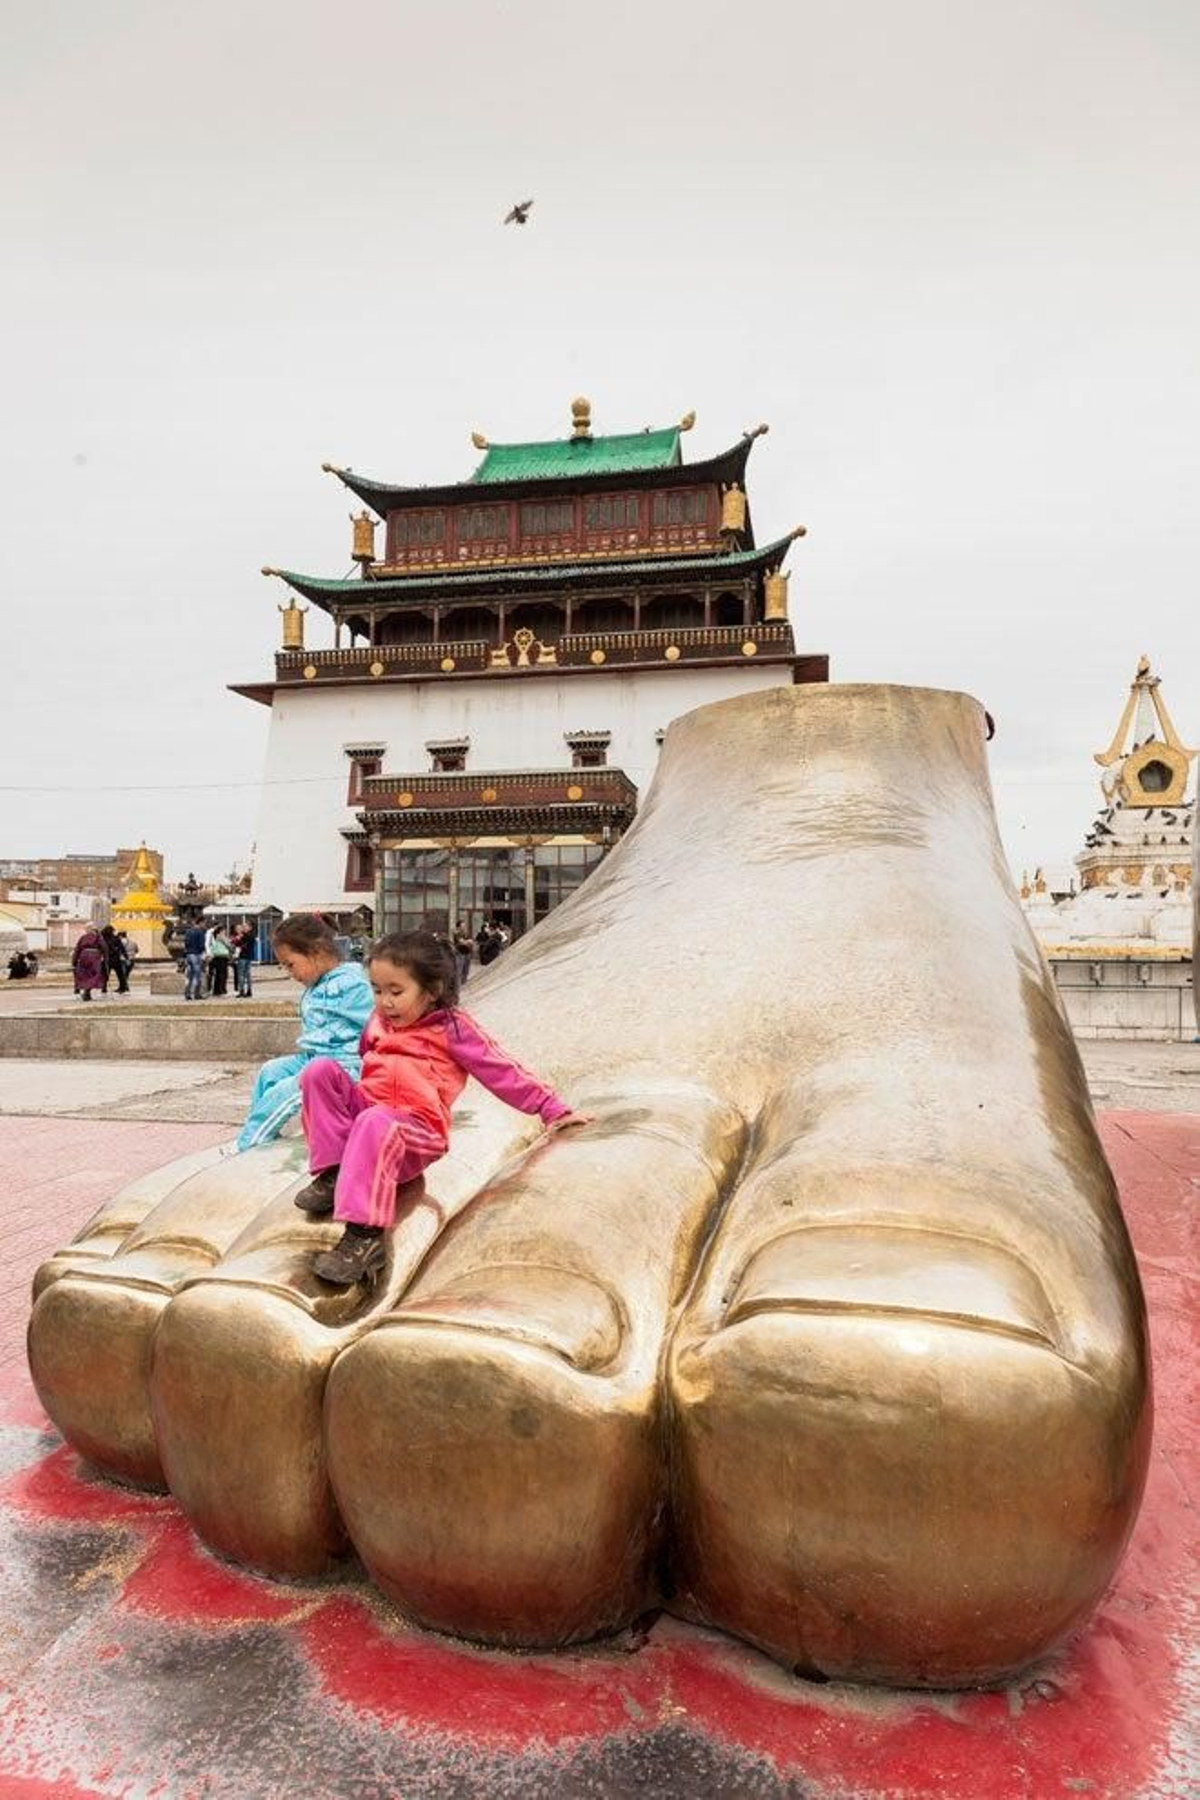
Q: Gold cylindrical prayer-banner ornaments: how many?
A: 4